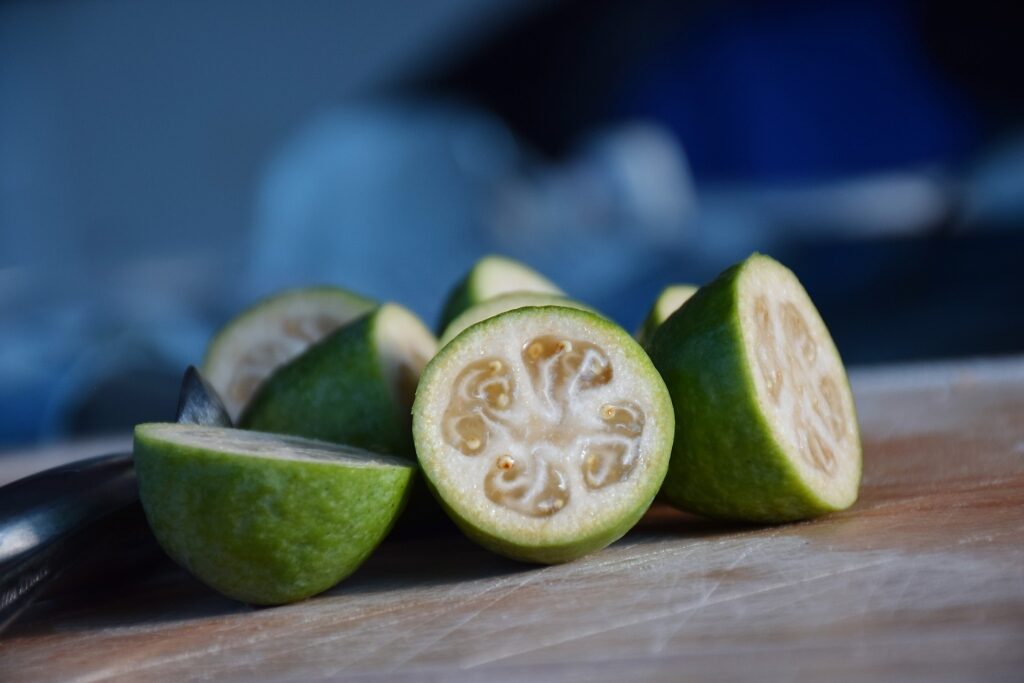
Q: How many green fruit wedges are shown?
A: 8